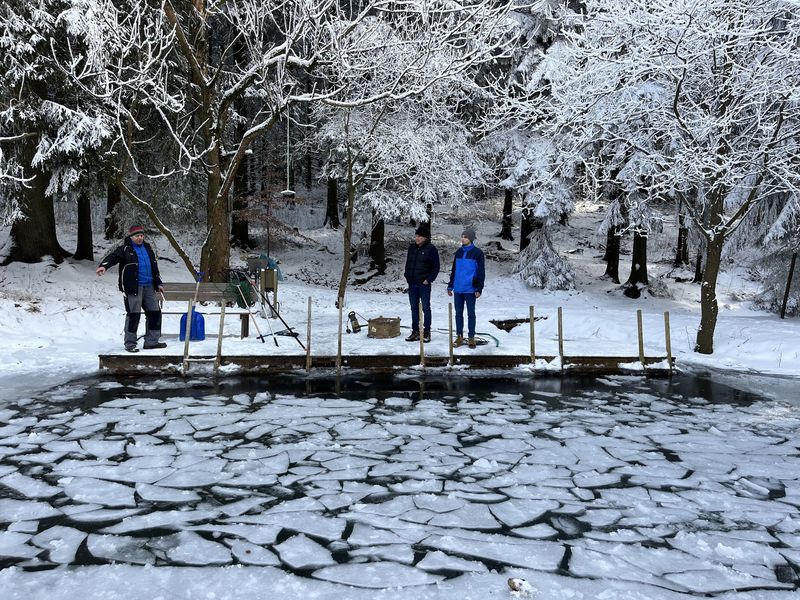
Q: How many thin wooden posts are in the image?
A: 10